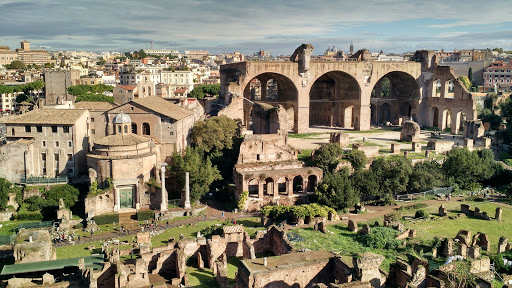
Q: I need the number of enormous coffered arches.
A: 3